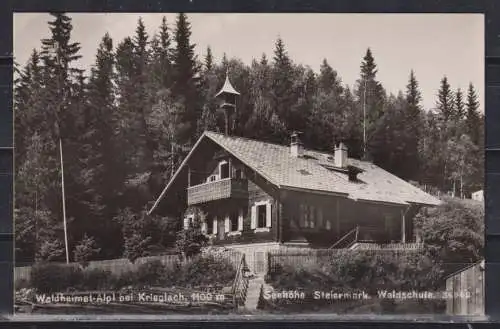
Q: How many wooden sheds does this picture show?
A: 1